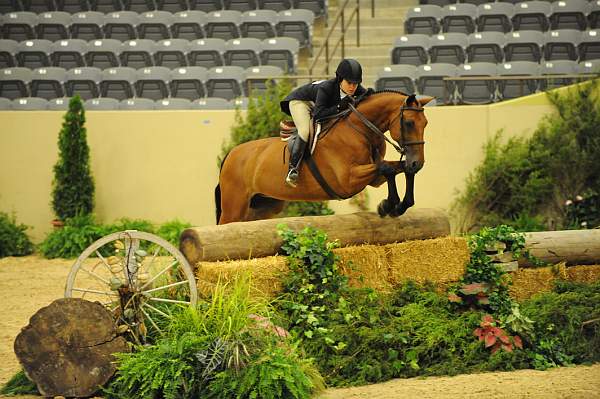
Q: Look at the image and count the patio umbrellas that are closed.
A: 0